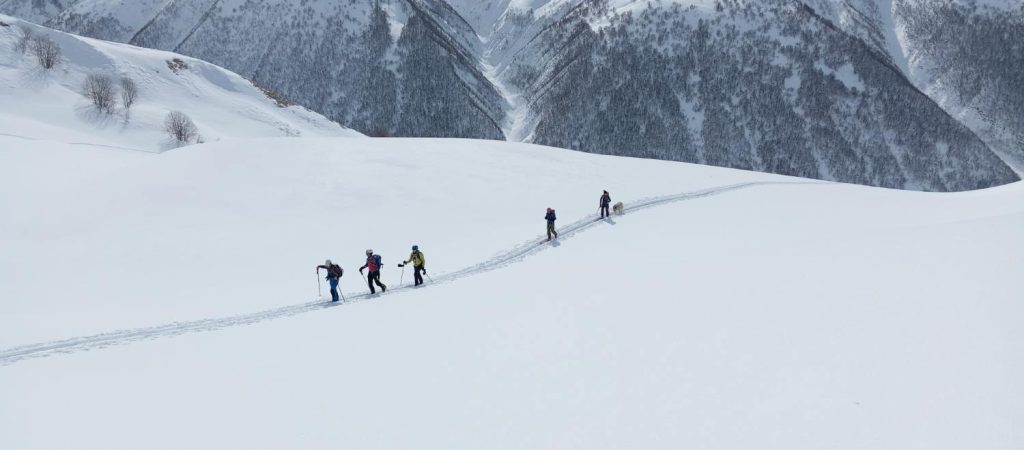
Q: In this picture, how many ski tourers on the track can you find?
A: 5